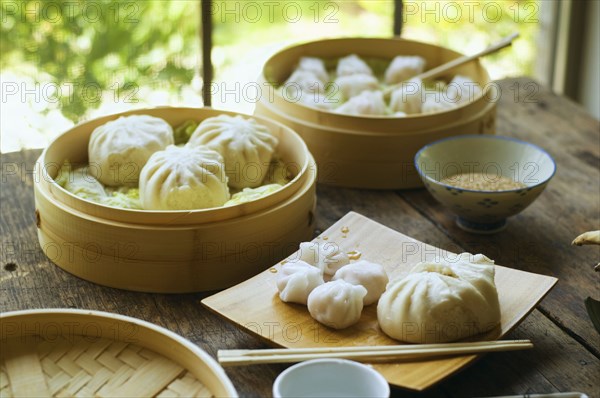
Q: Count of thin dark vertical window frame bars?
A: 2